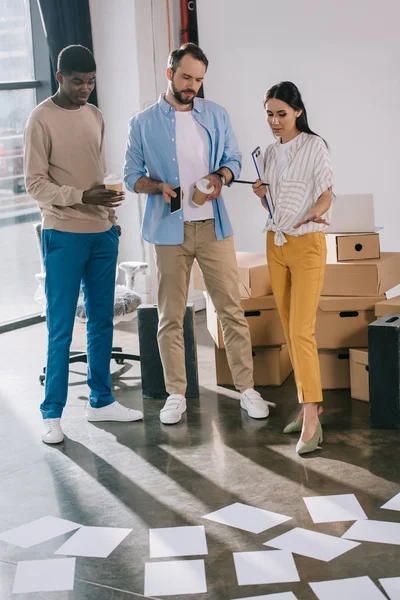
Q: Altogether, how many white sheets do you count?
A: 14